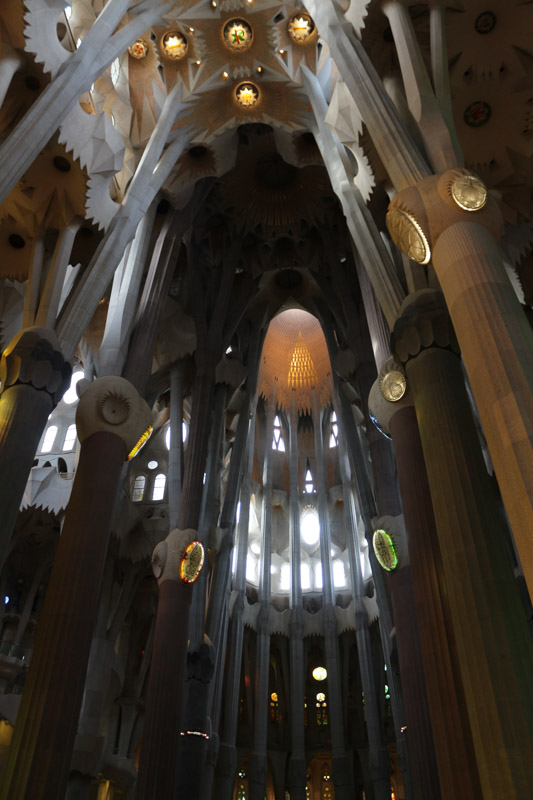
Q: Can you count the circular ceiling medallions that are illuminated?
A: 5